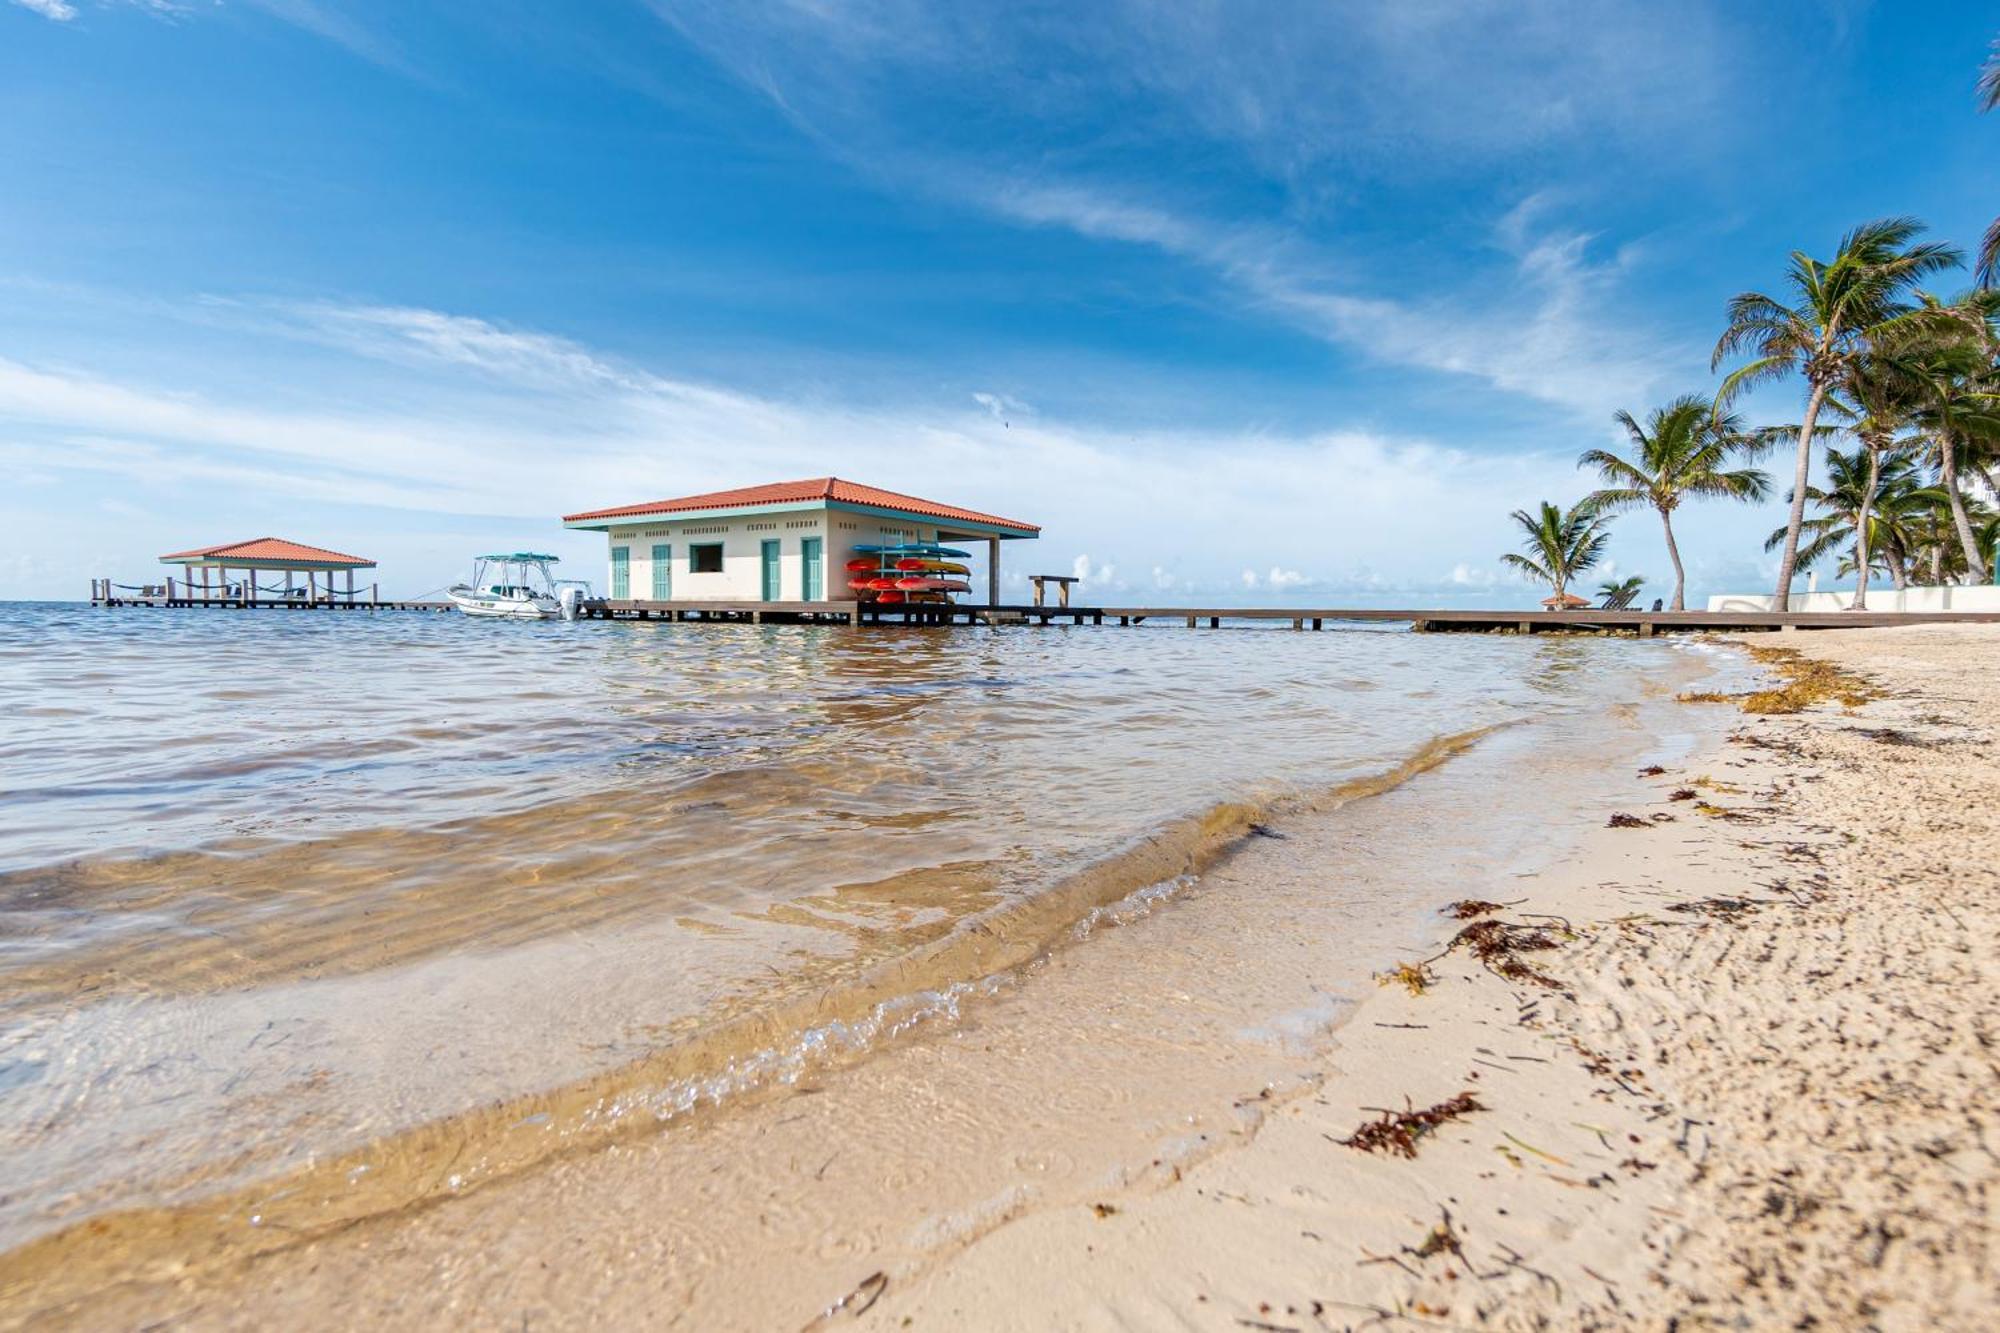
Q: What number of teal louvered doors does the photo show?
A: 4